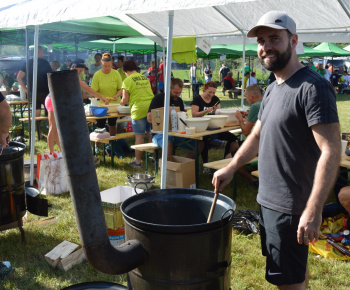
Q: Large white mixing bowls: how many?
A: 3